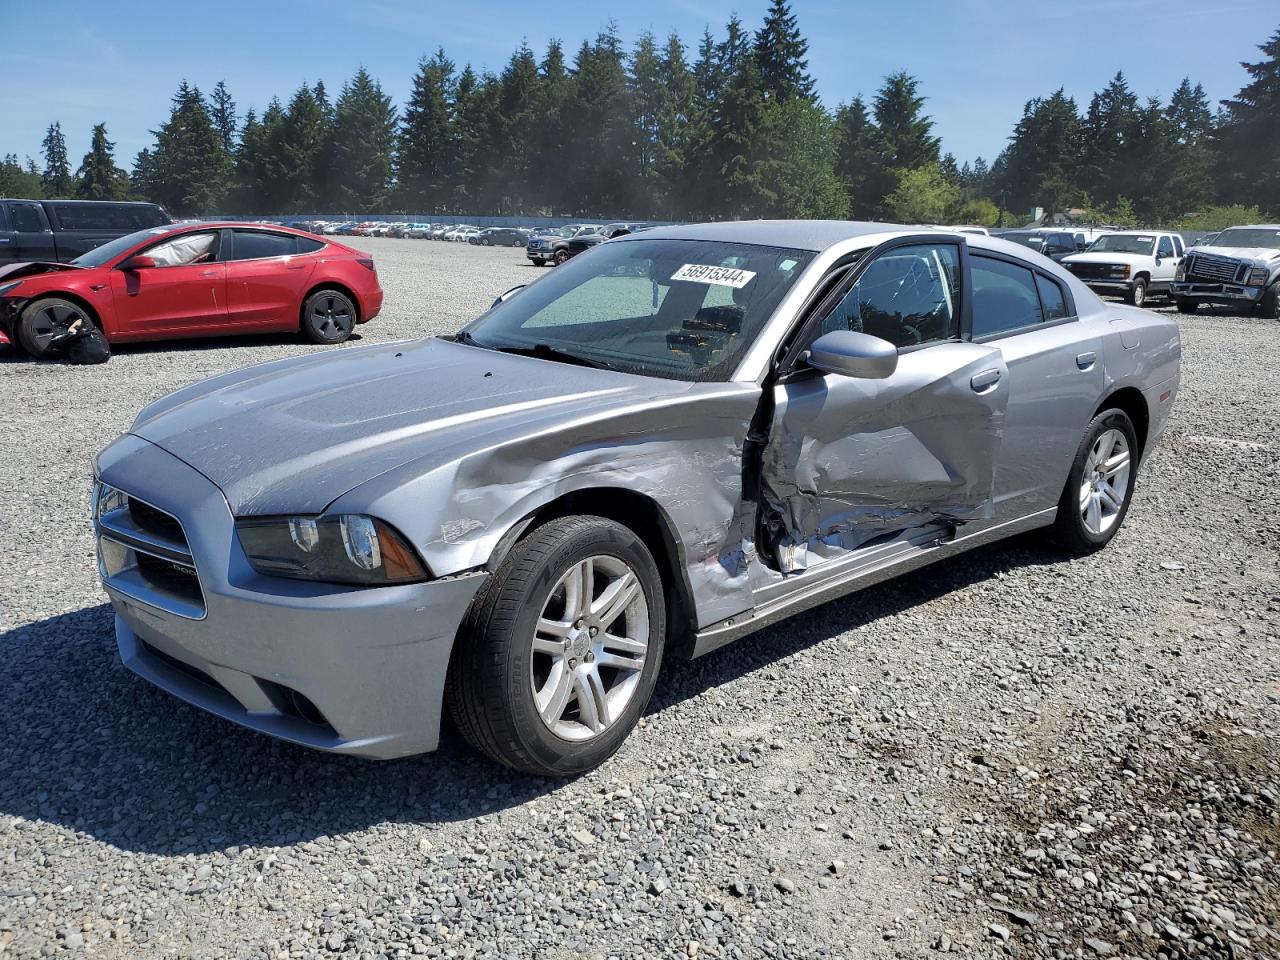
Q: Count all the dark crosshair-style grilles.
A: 1